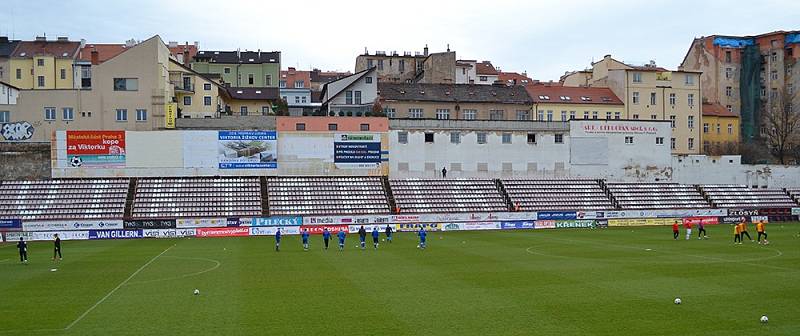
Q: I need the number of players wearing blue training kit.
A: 8